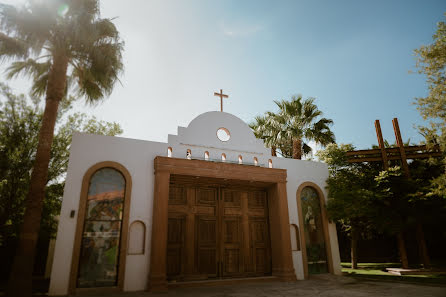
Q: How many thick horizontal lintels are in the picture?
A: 1